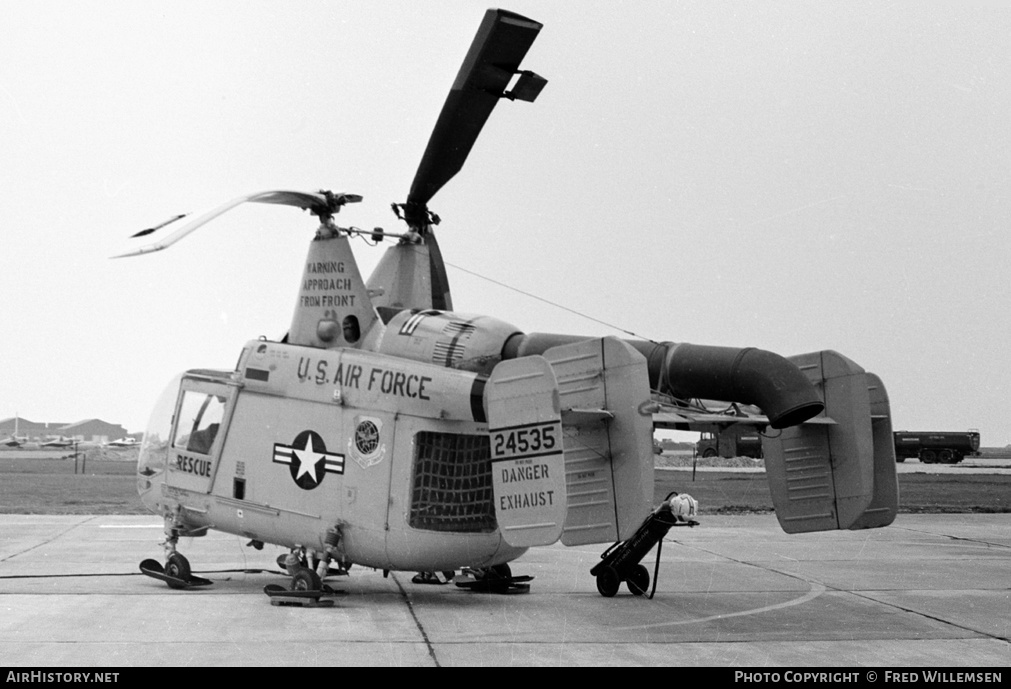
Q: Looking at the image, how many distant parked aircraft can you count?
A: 3